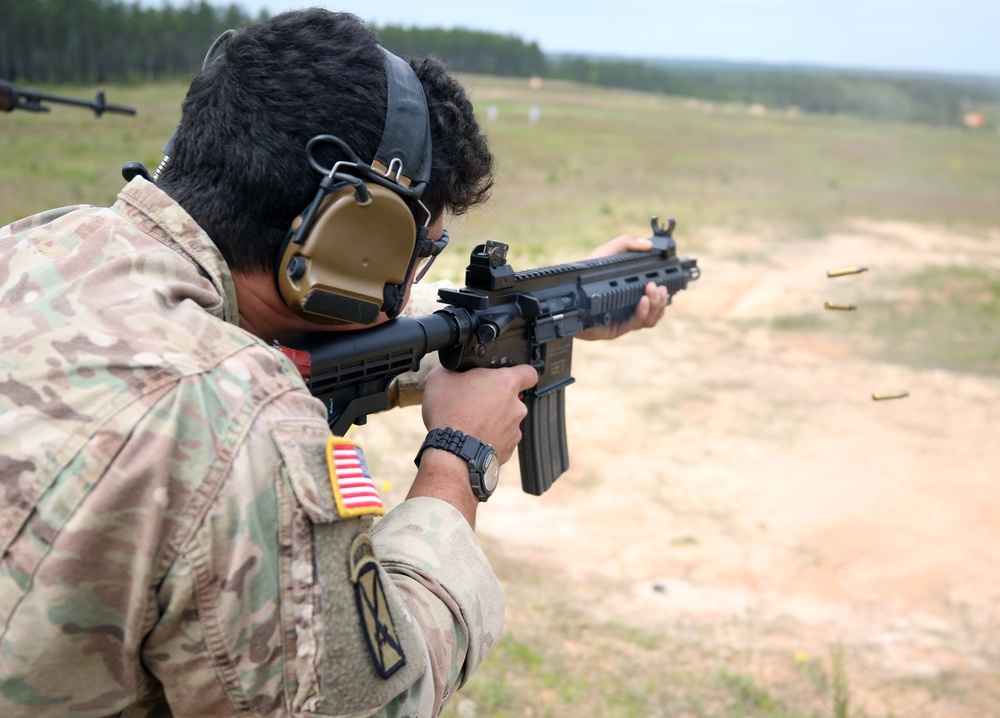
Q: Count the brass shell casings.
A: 3